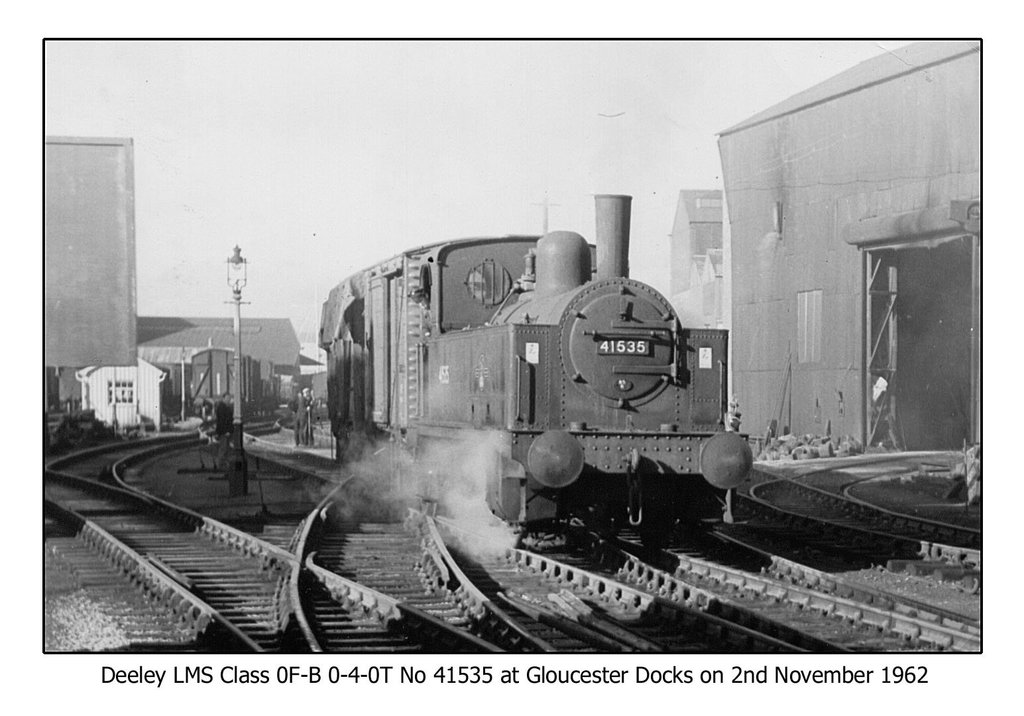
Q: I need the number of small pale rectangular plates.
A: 2